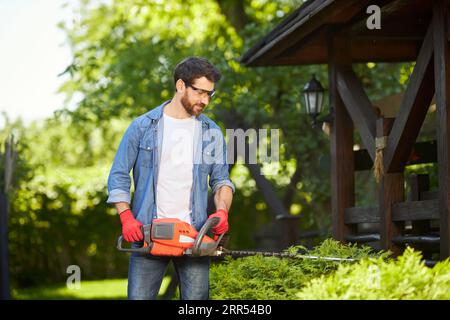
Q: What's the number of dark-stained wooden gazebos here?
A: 1